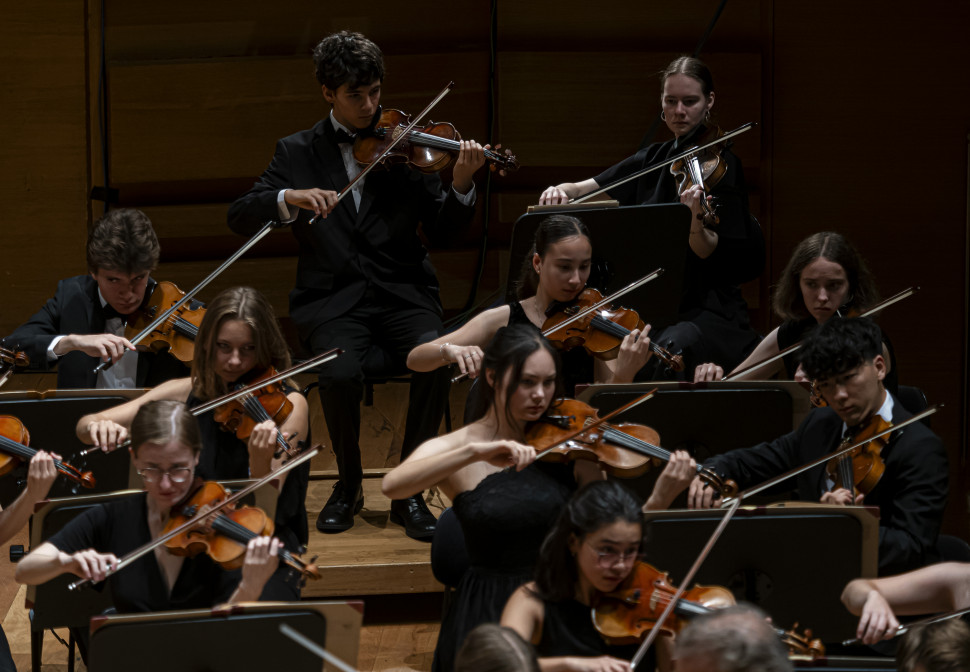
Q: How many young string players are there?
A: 10